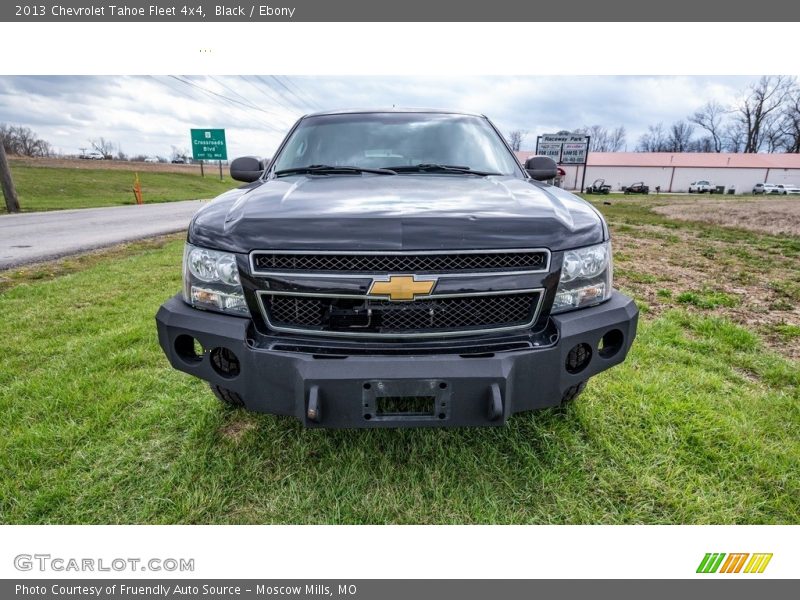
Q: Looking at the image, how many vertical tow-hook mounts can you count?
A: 2